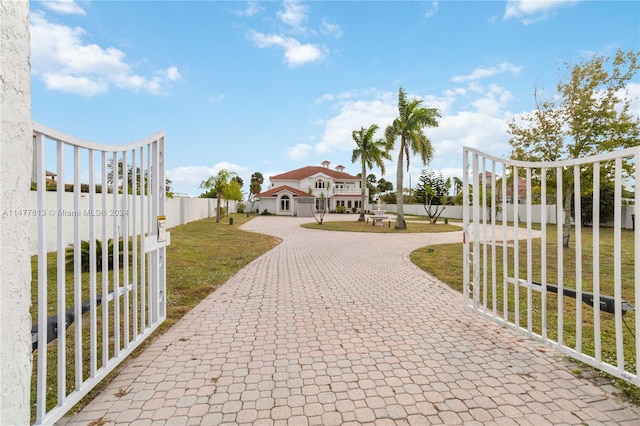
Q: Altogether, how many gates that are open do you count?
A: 2